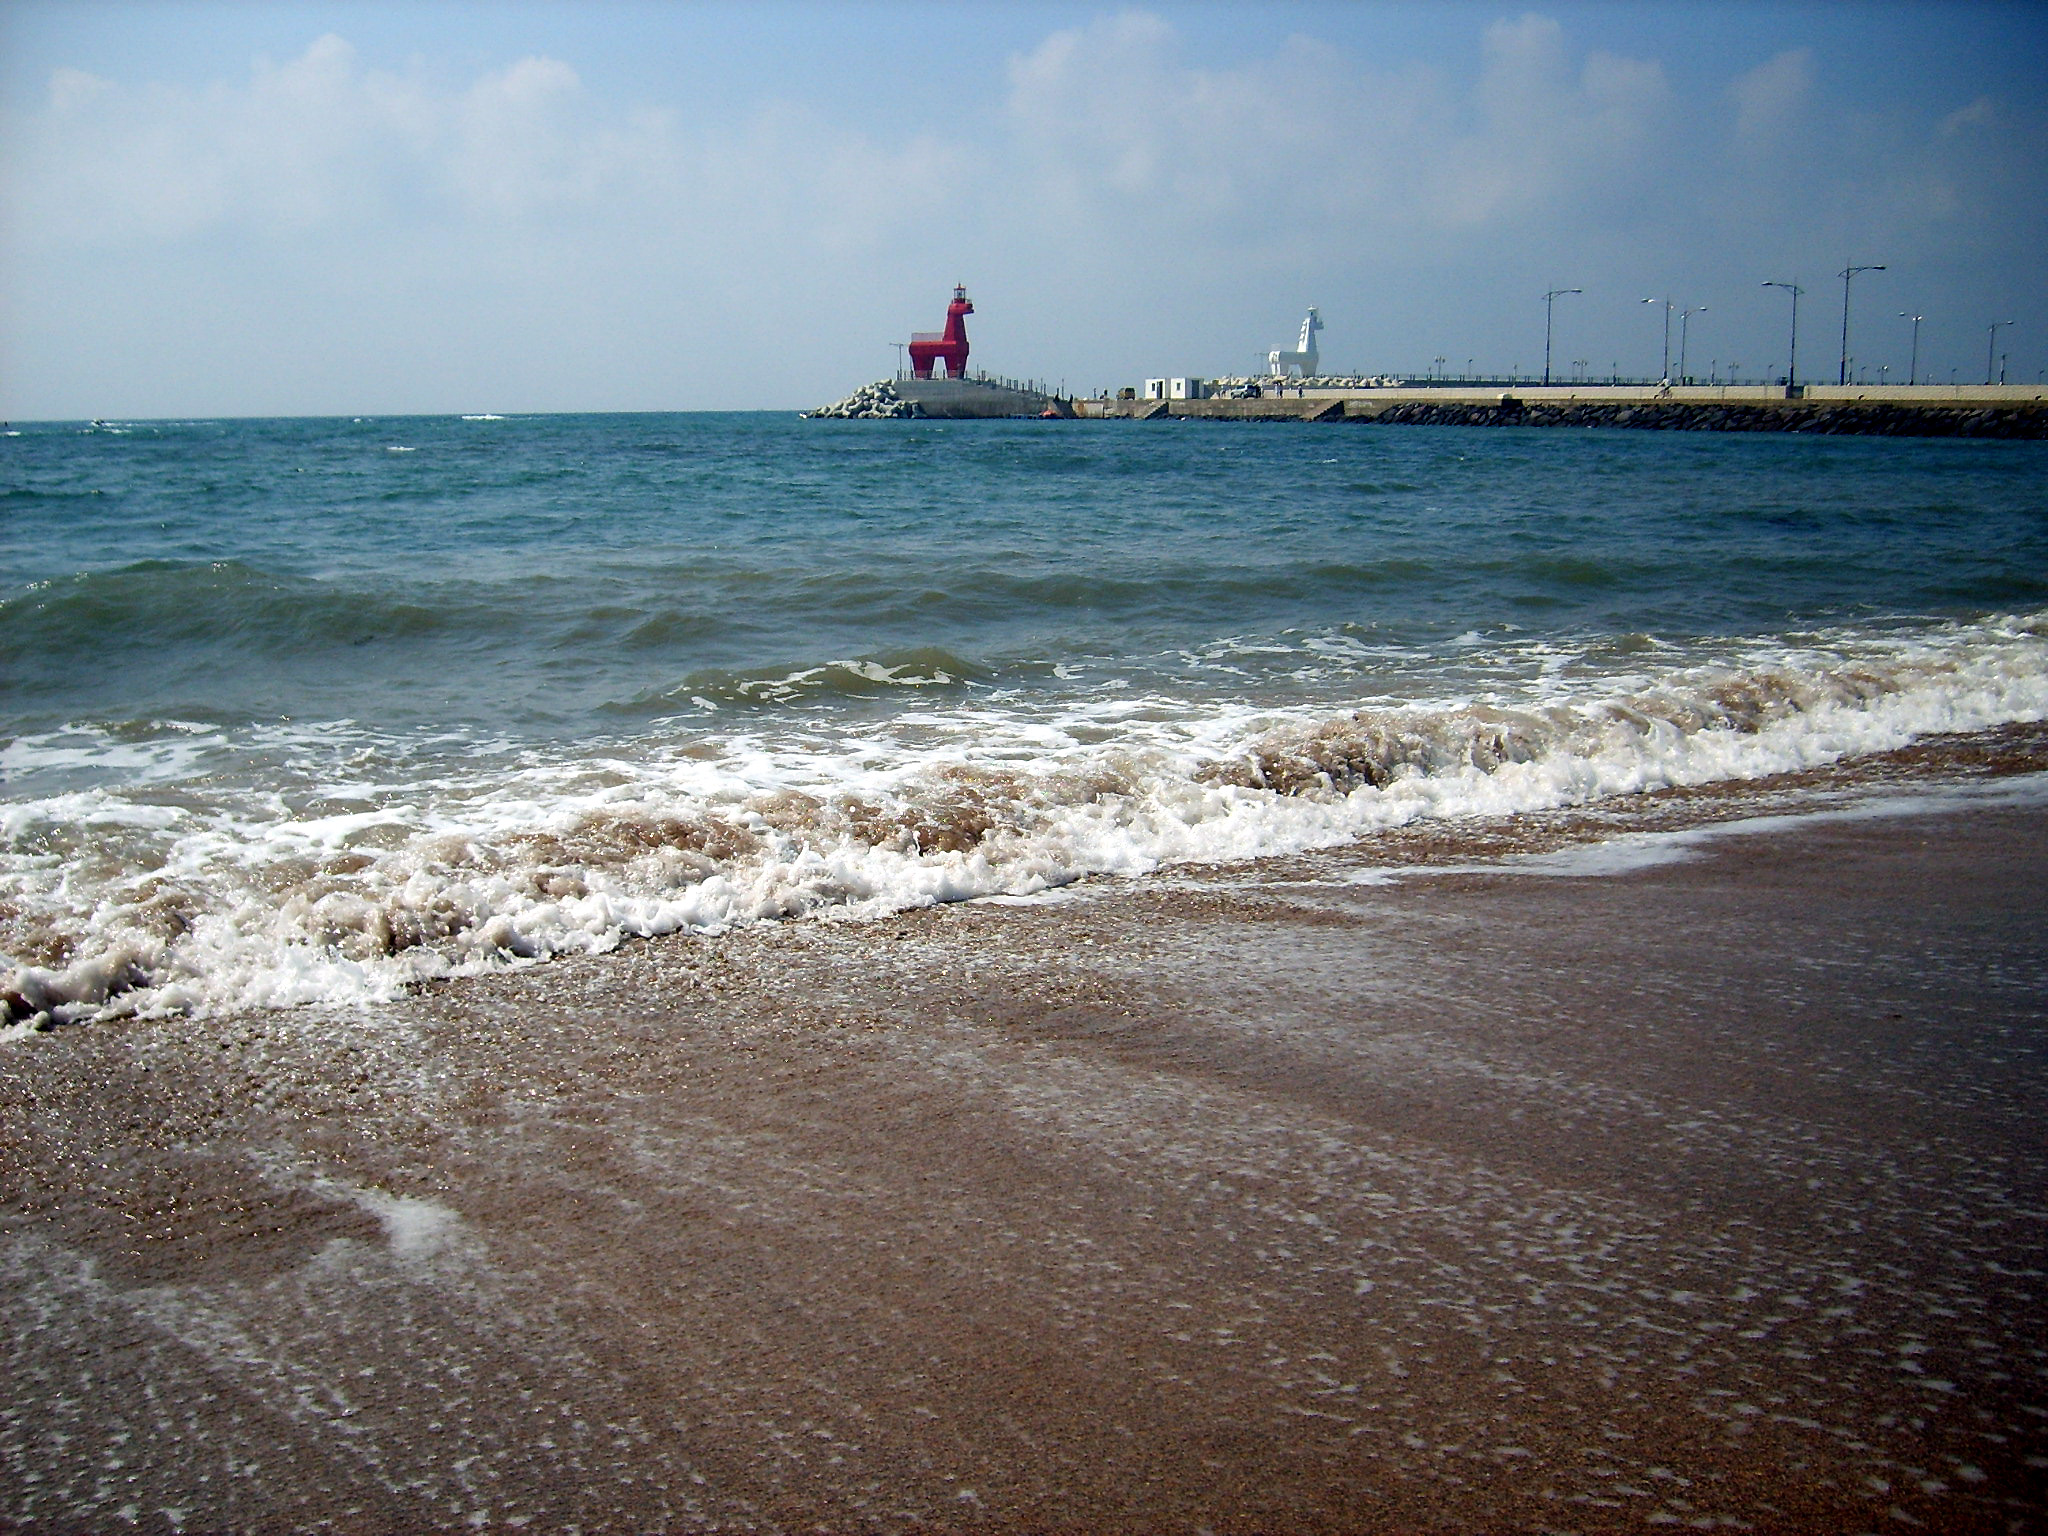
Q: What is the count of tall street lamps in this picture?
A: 7